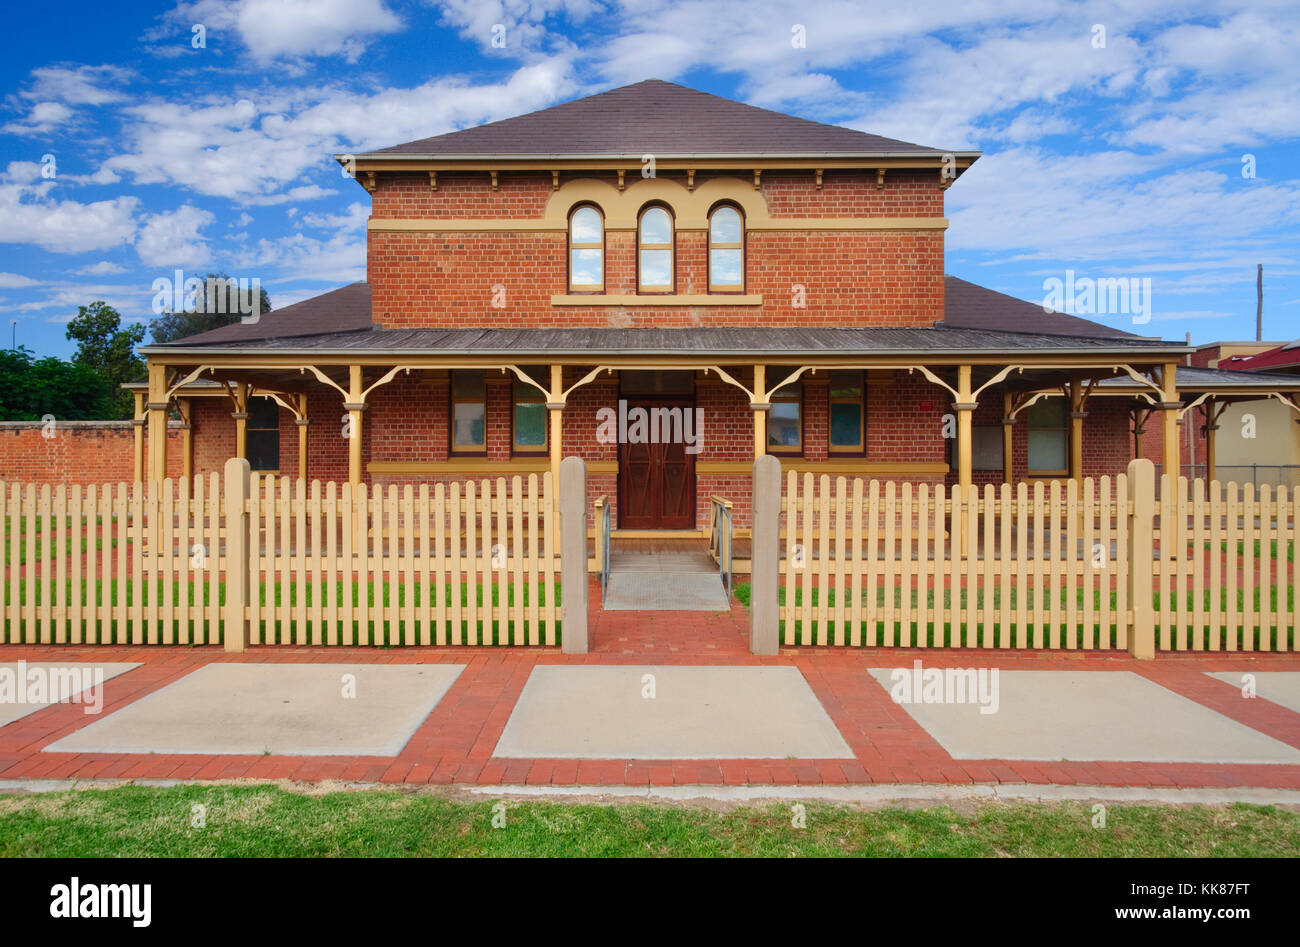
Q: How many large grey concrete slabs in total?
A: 5